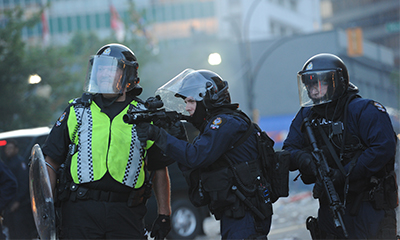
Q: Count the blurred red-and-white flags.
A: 2